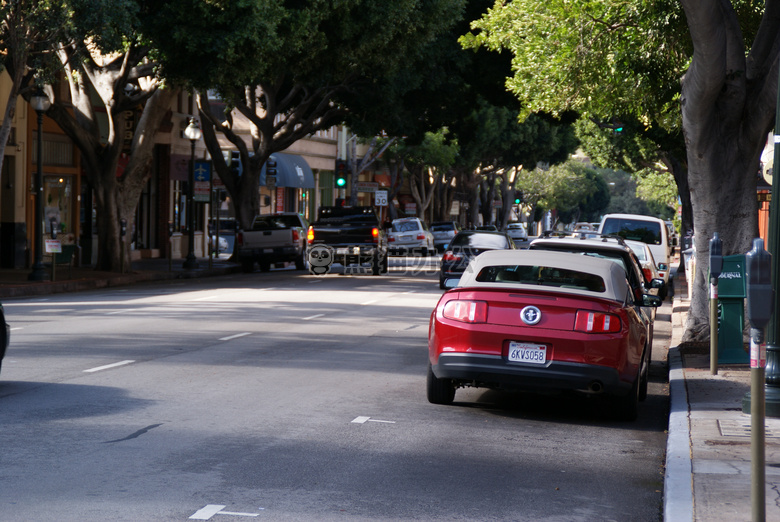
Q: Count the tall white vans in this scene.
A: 1